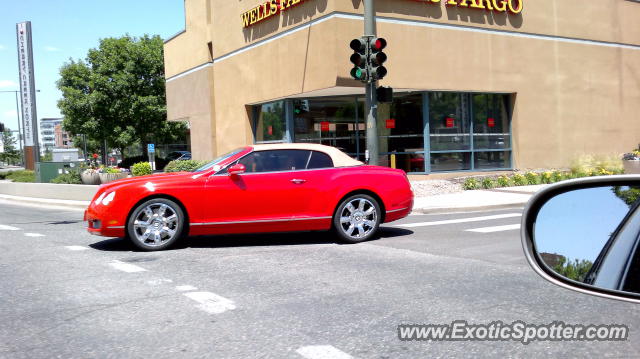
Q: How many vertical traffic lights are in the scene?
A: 2